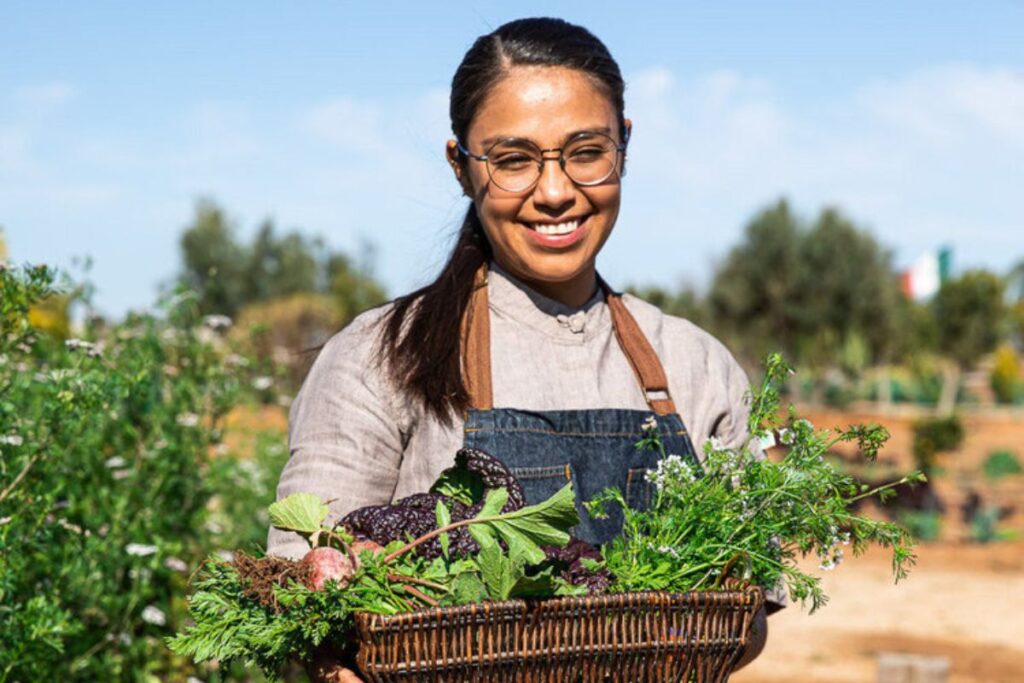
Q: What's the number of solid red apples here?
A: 0